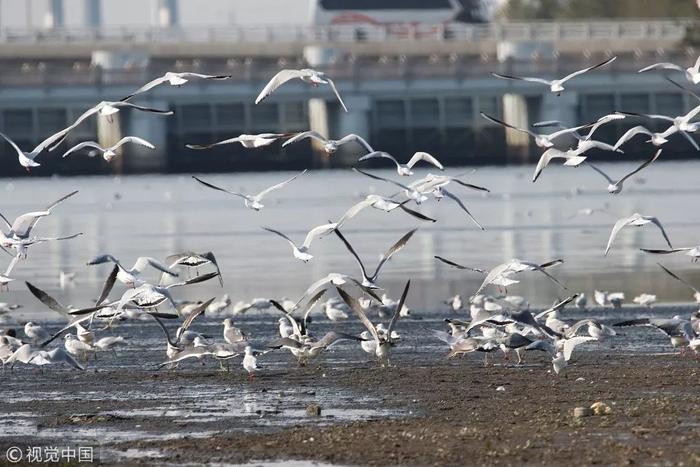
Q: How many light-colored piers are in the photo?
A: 3